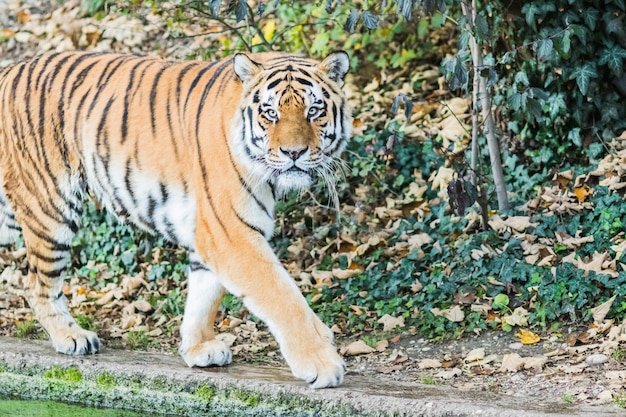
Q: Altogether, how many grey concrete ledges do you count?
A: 1